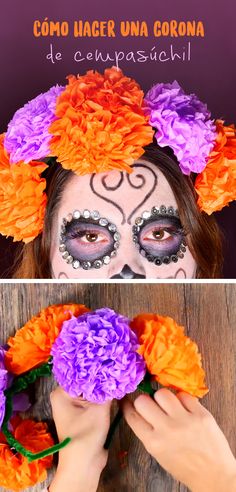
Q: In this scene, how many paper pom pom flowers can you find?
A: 10